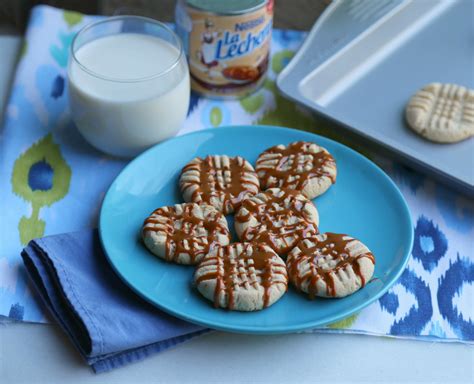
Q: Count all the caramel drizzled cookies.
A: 6